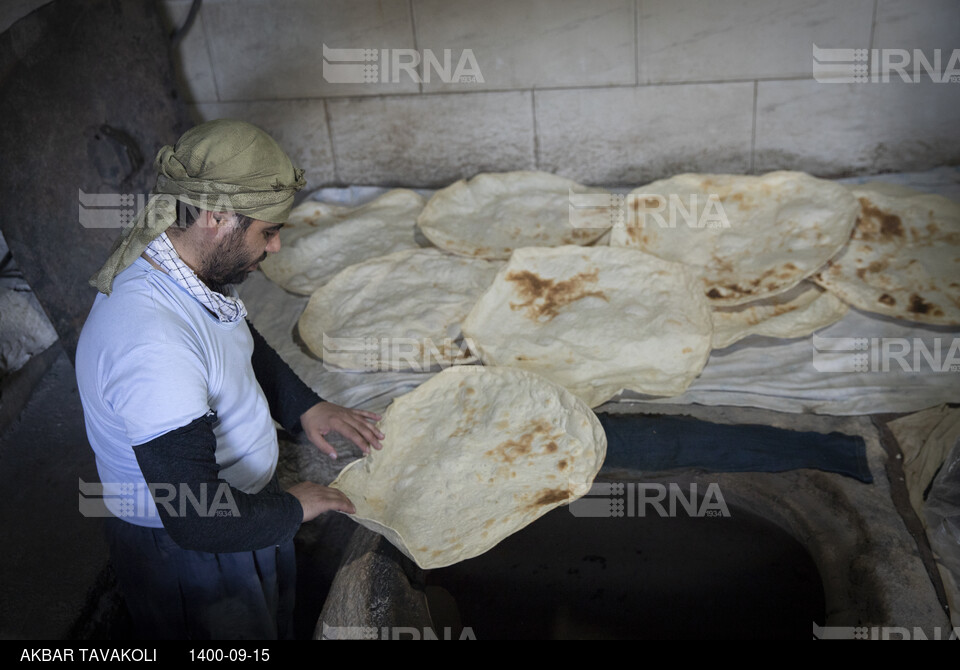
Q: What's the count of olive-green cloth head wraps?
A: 1